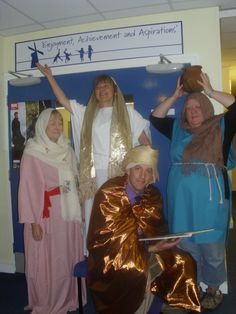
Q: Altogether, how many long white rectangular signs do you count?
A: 1